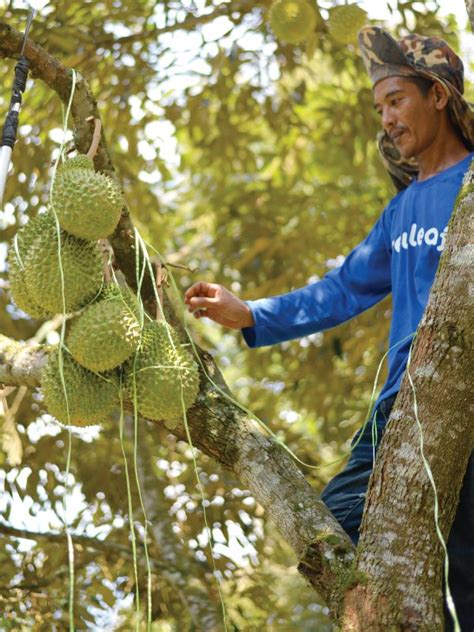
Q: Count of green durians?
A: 7